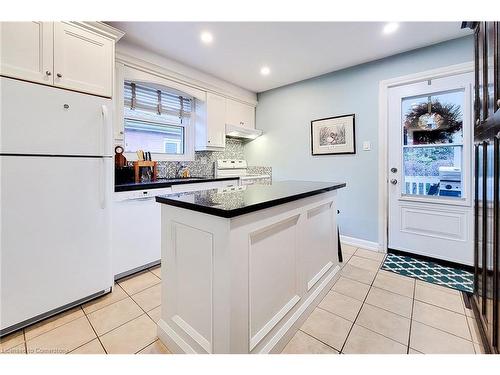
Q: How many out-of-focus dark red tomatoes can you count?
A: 0